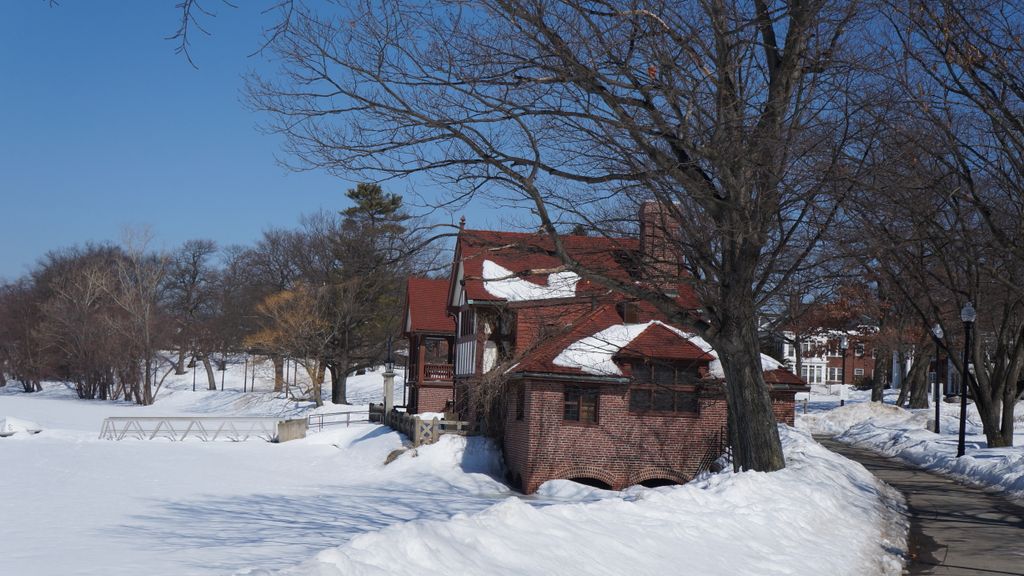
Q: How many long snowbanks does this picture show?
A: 2